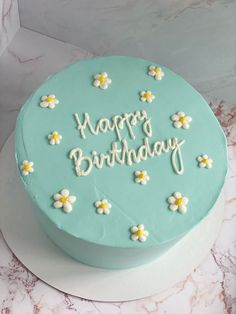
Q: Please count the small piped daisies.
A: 13